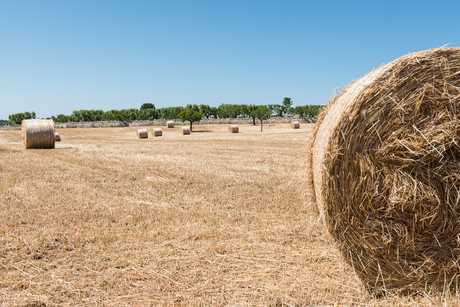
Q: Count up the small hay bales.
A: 7